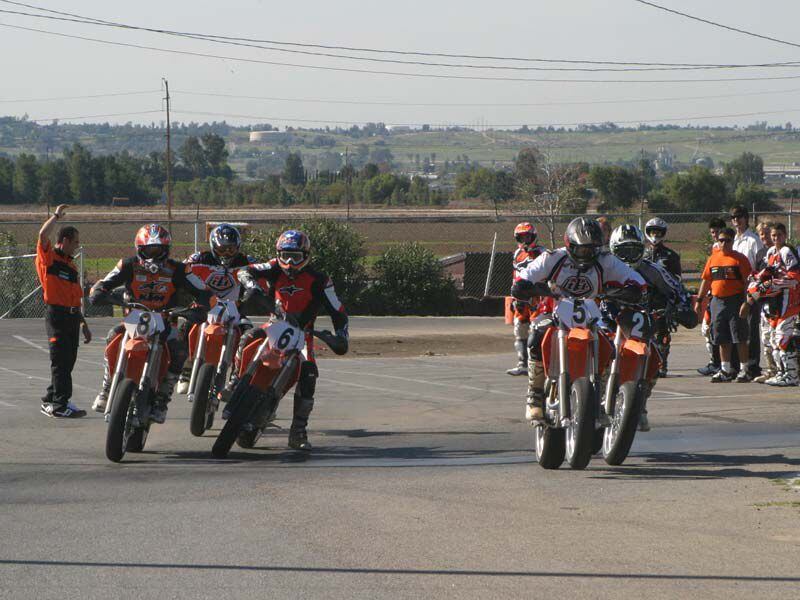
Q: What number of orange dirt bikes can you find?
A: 5